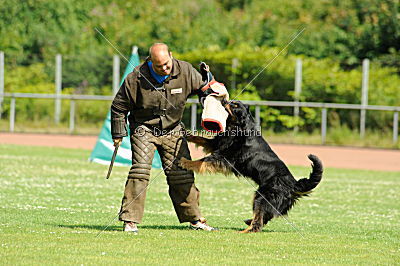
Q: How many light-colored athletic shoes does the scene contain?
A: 2